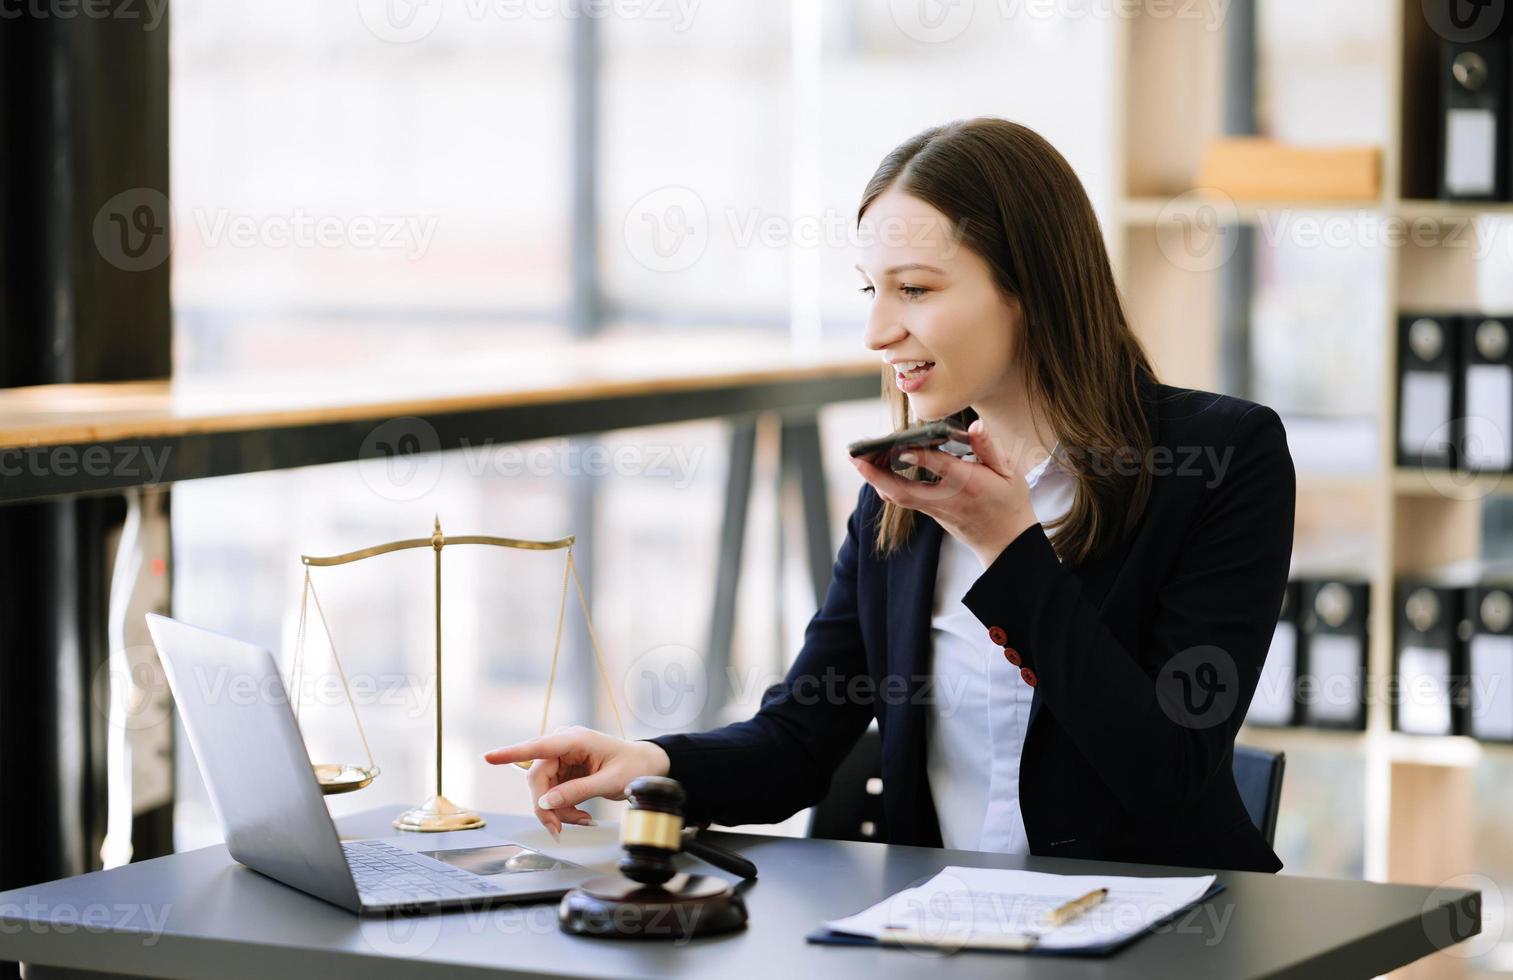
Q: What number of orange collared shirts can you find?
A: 0